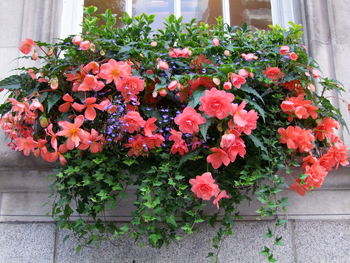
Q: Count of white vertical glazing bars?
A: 3